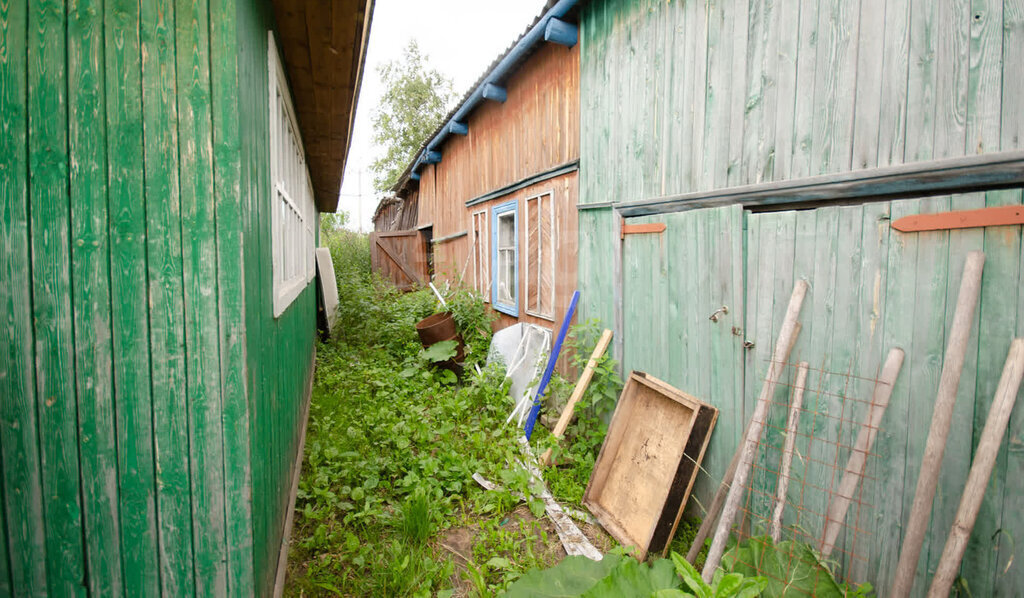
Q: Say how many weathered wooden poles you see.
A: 6